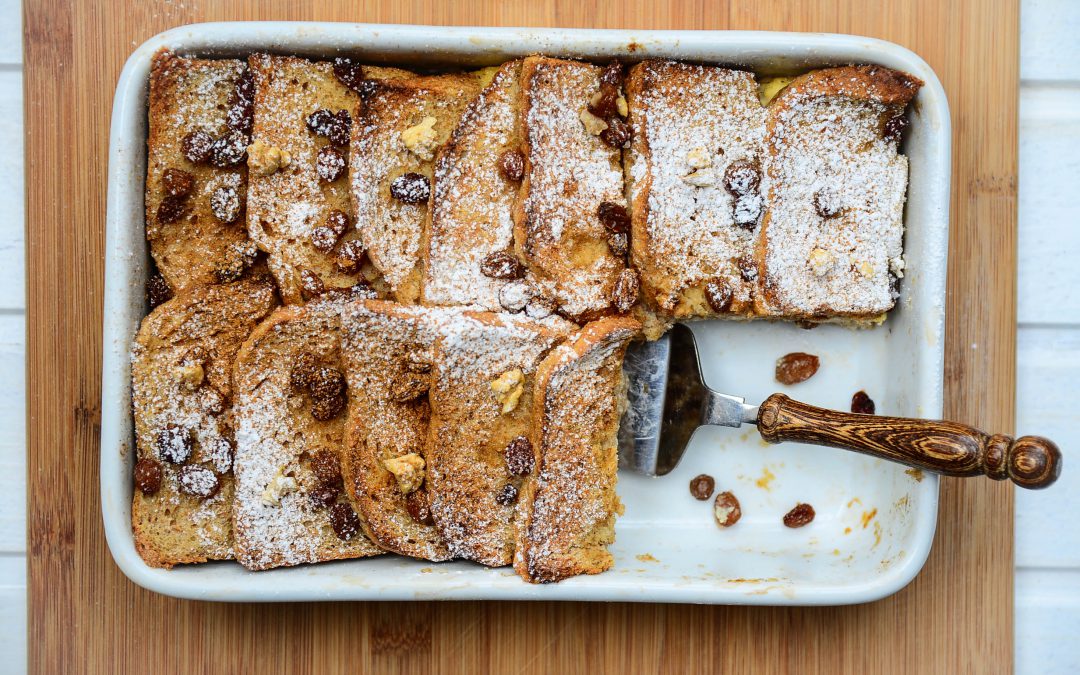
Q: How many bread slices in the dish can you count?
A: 12